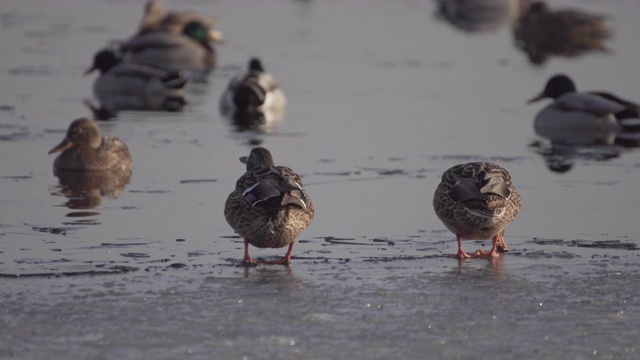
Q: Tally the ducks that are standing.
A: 2